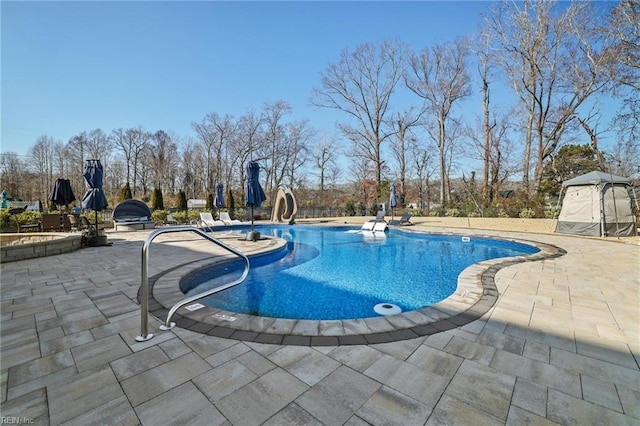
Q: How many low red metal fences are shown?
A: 0